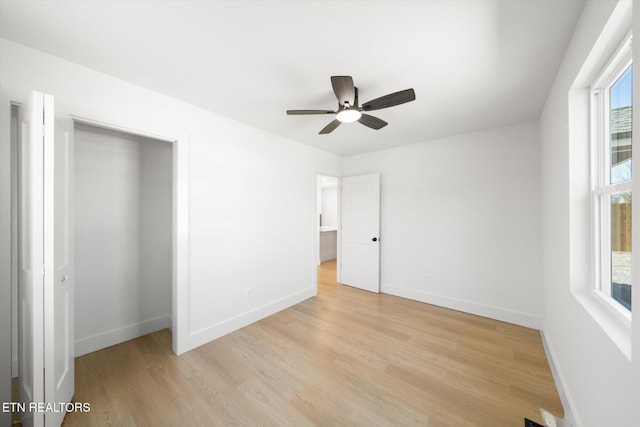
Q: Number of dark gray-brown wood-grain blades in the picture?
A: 5